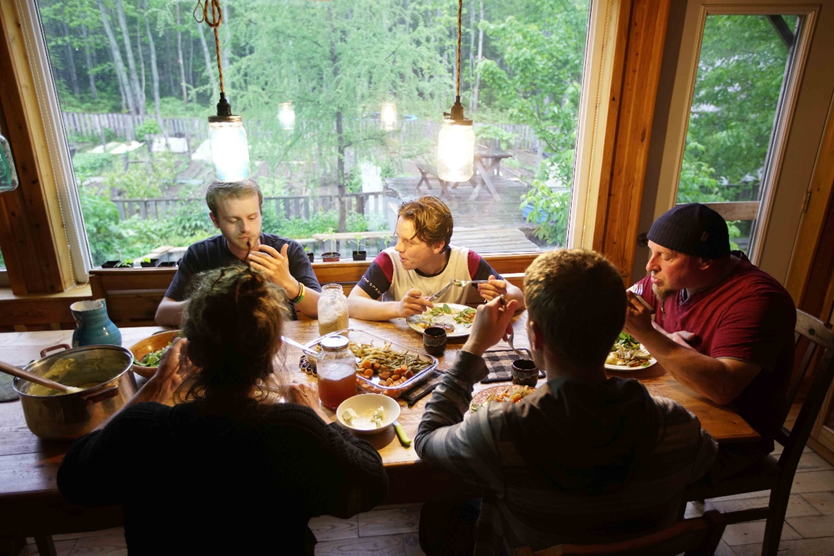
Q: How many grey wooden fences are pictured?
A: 2